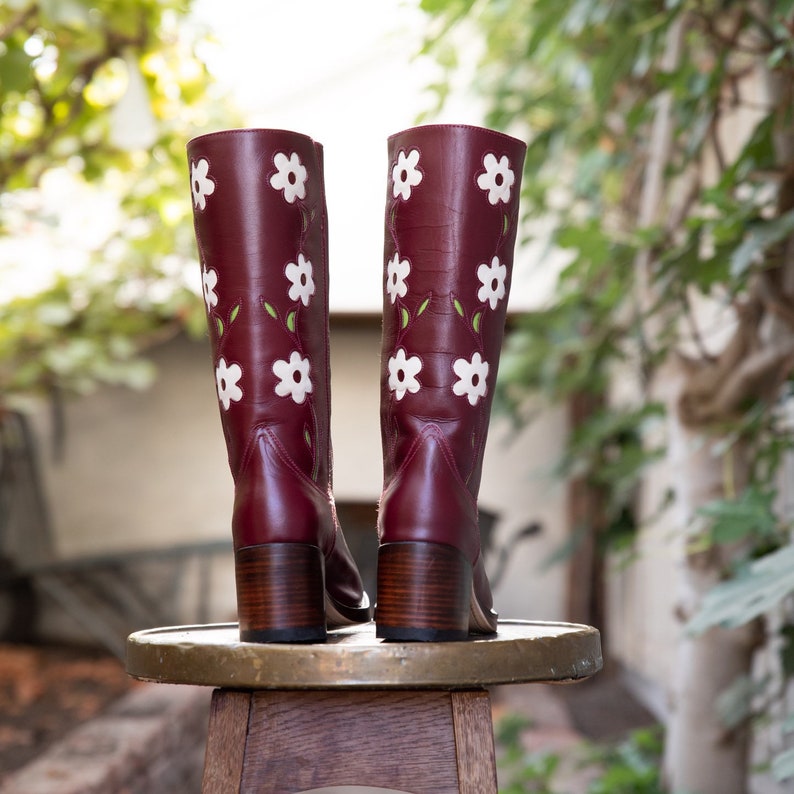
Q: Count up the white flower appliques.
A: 12